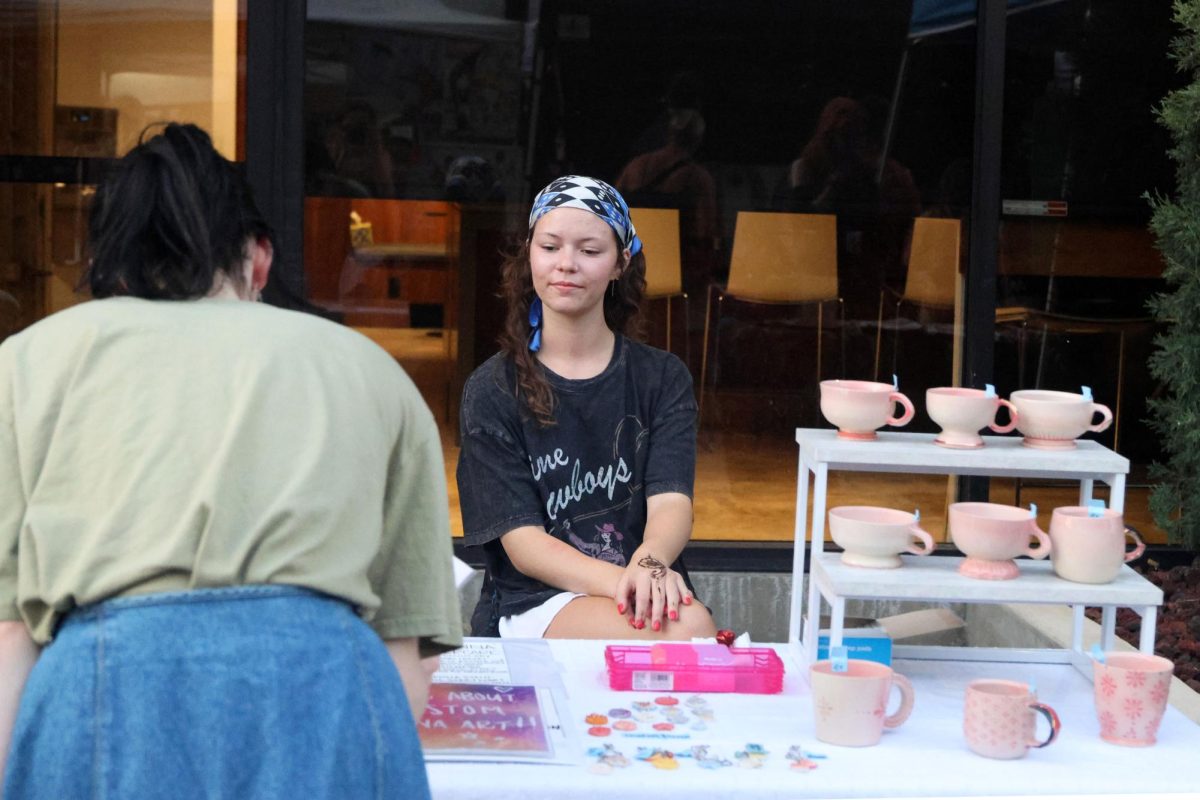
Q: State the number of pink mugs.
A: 9